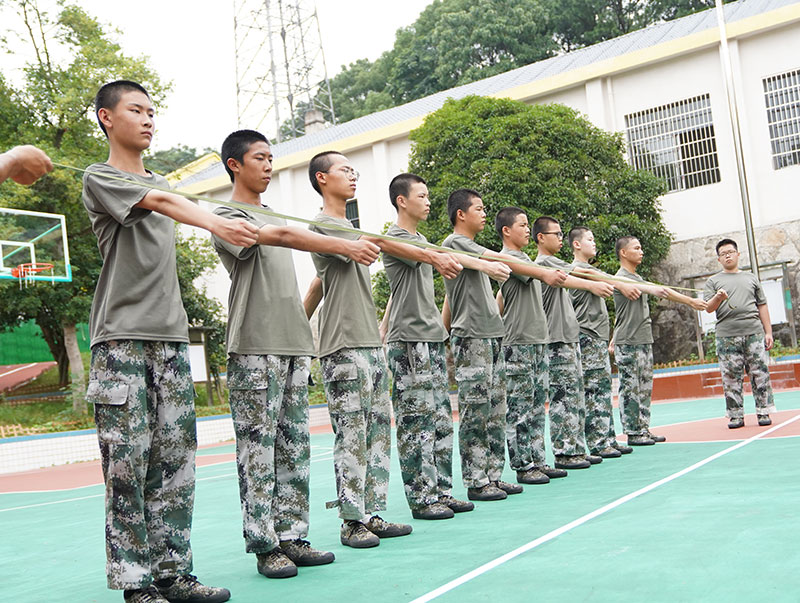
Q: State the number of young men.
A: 10